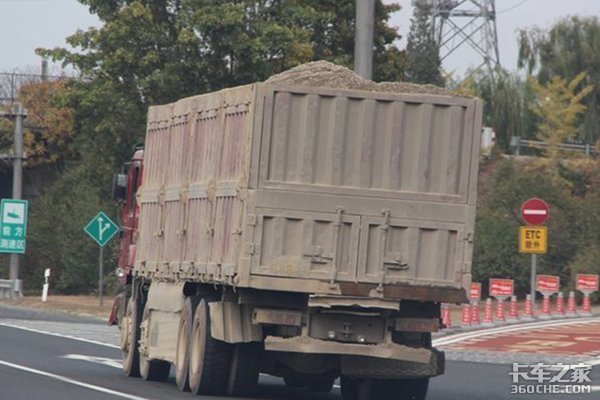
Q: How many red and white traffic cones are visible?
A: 11